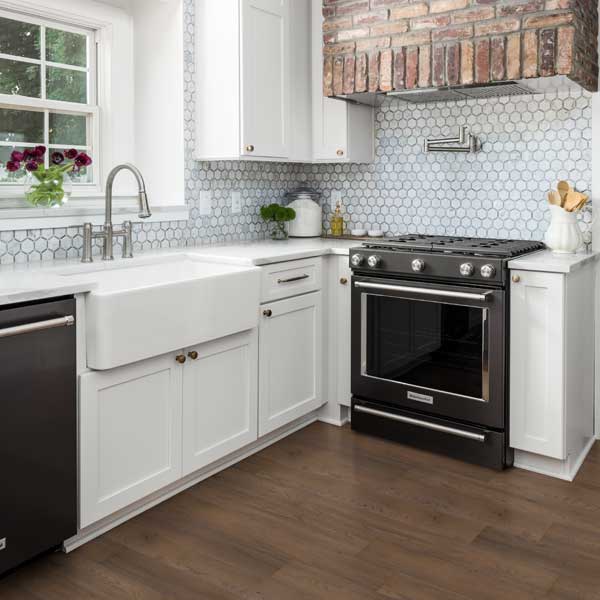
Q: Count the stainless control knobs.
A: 5